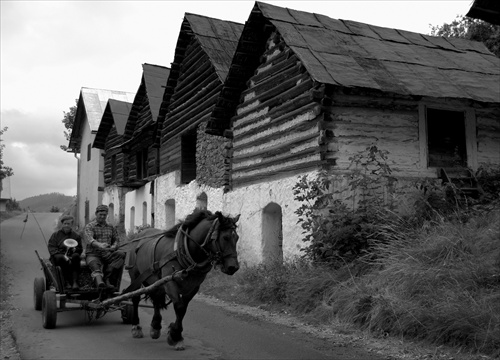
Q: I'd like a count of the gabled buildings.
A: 5